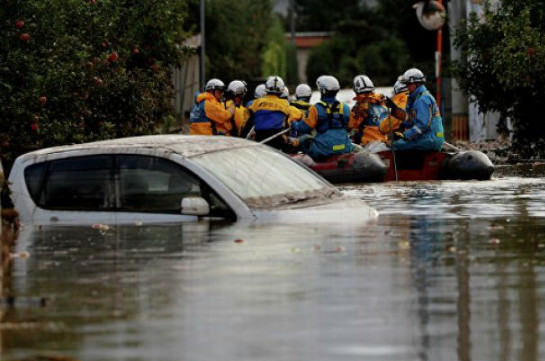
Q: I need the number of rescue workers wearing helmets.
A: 10